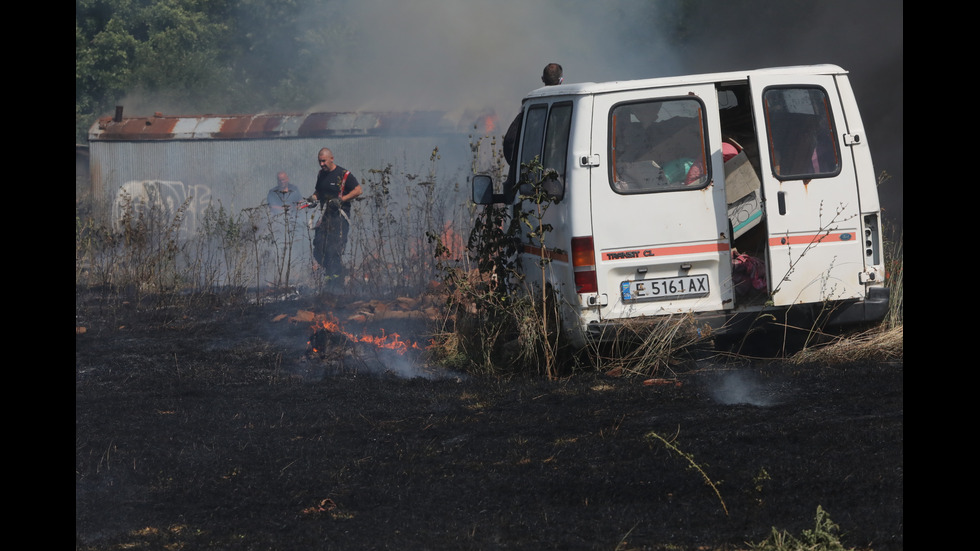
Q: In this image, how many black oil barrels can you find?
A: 0